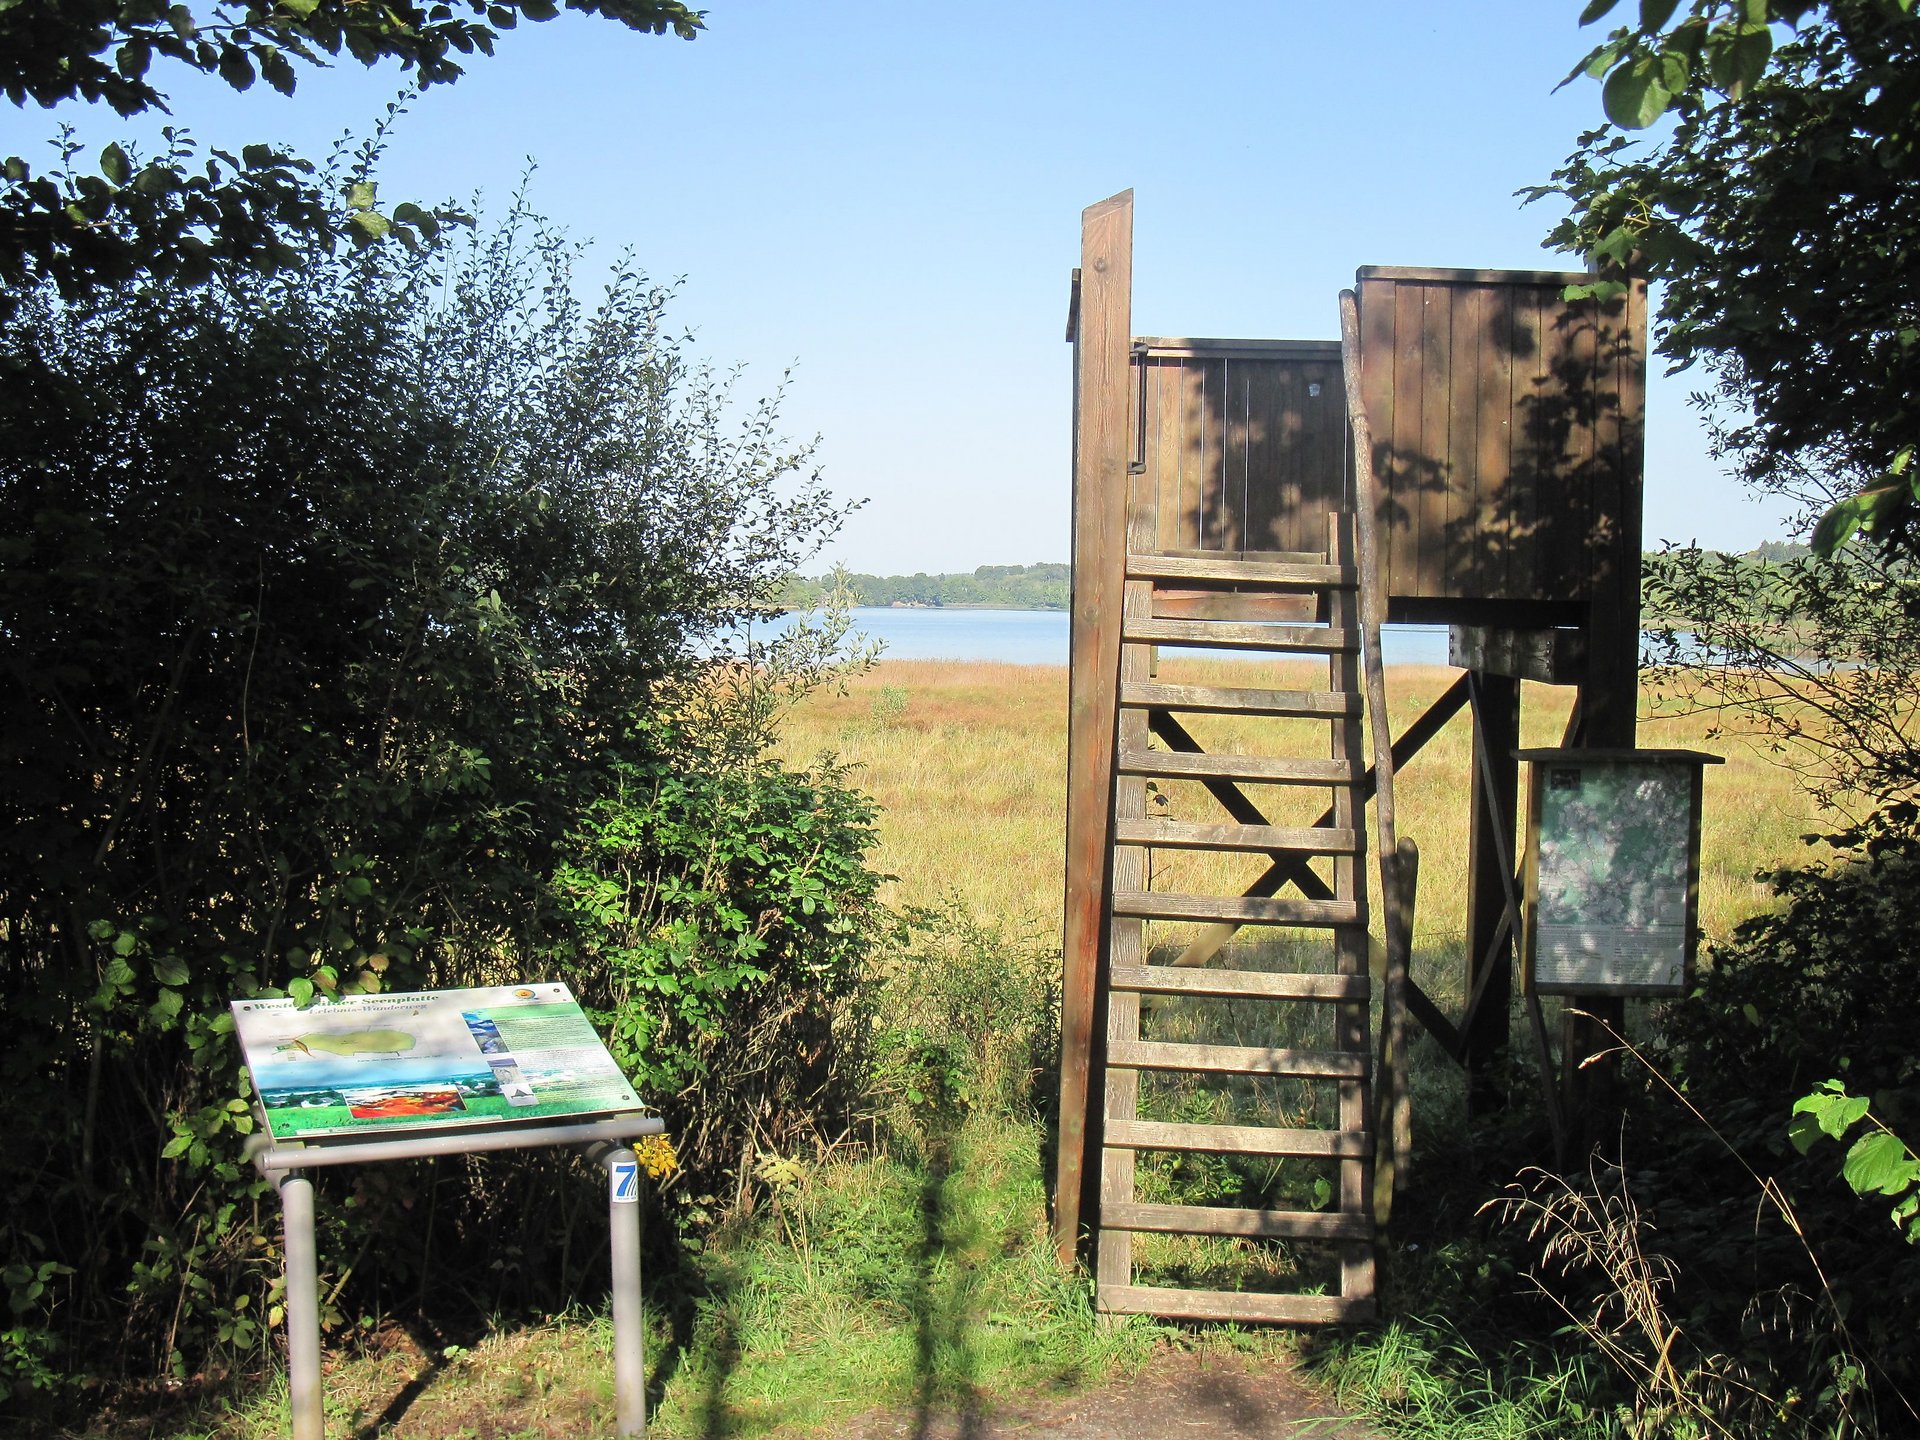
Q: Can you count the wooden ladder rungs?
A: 11